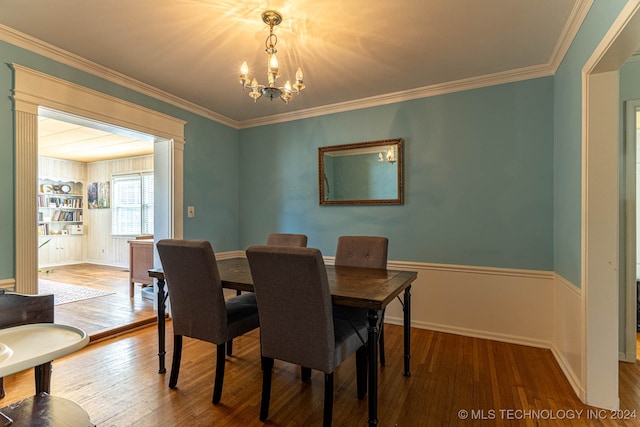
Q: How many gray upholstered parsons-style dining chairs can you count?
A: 4